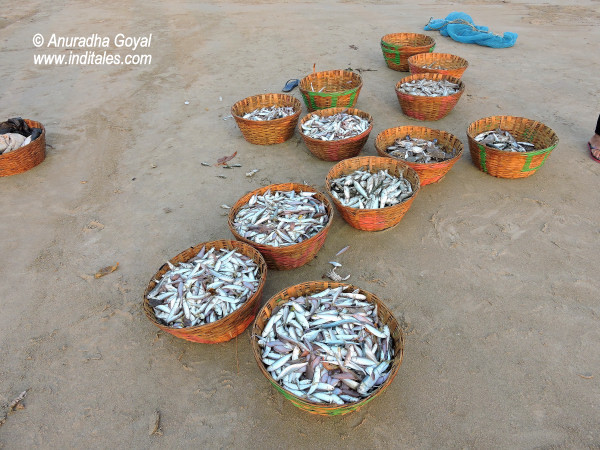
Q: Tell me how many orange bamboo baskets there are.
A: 13